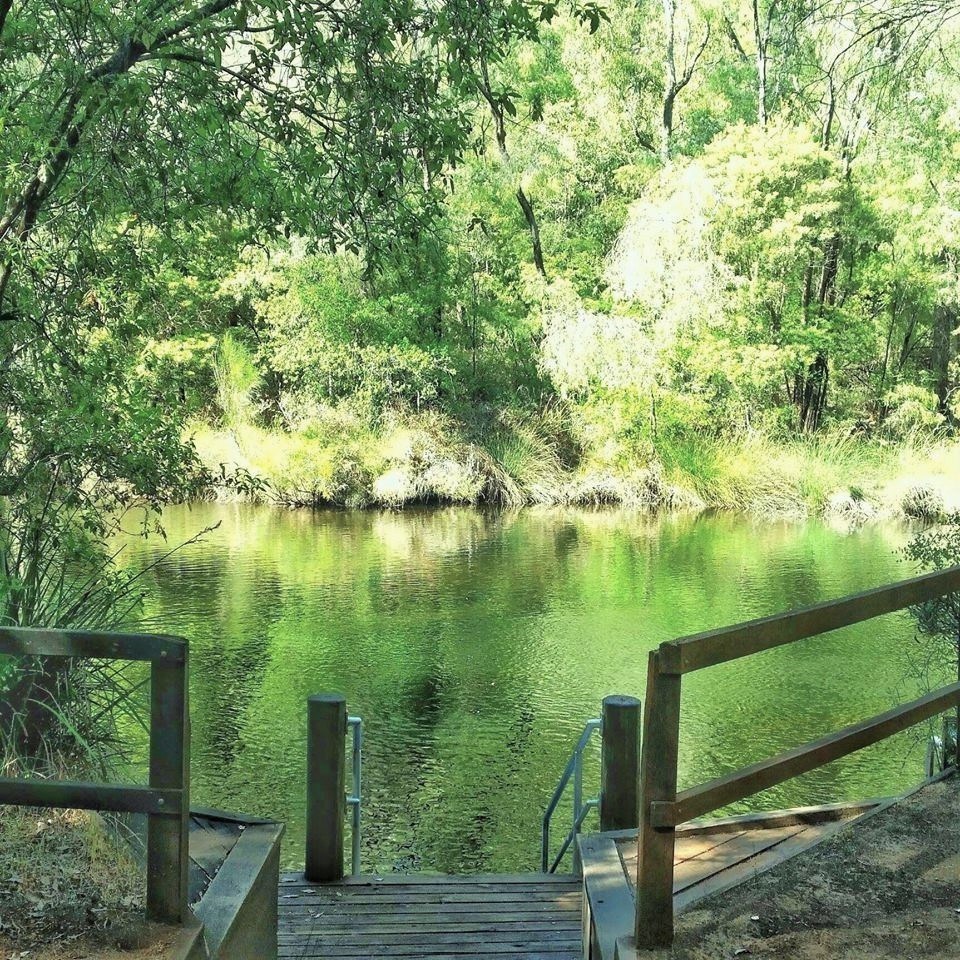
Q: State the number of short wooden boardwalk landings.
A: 1